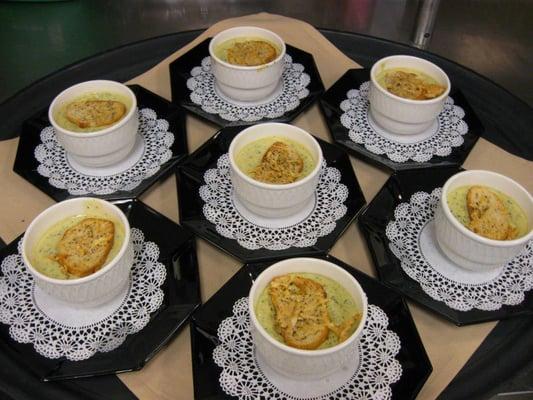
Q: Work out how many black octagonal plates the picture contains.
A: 7